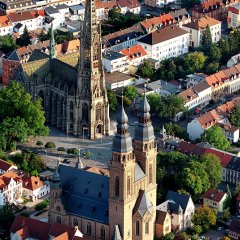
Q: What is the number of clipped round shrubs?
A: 4